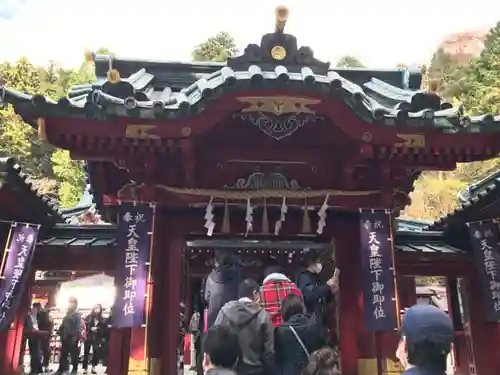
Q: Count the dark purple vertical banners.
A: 4